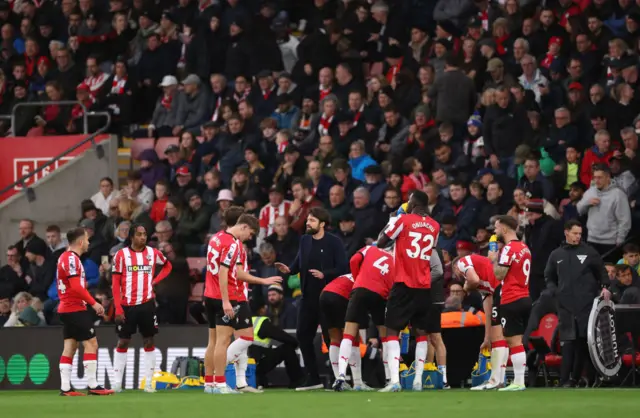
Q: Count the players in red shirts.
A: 9